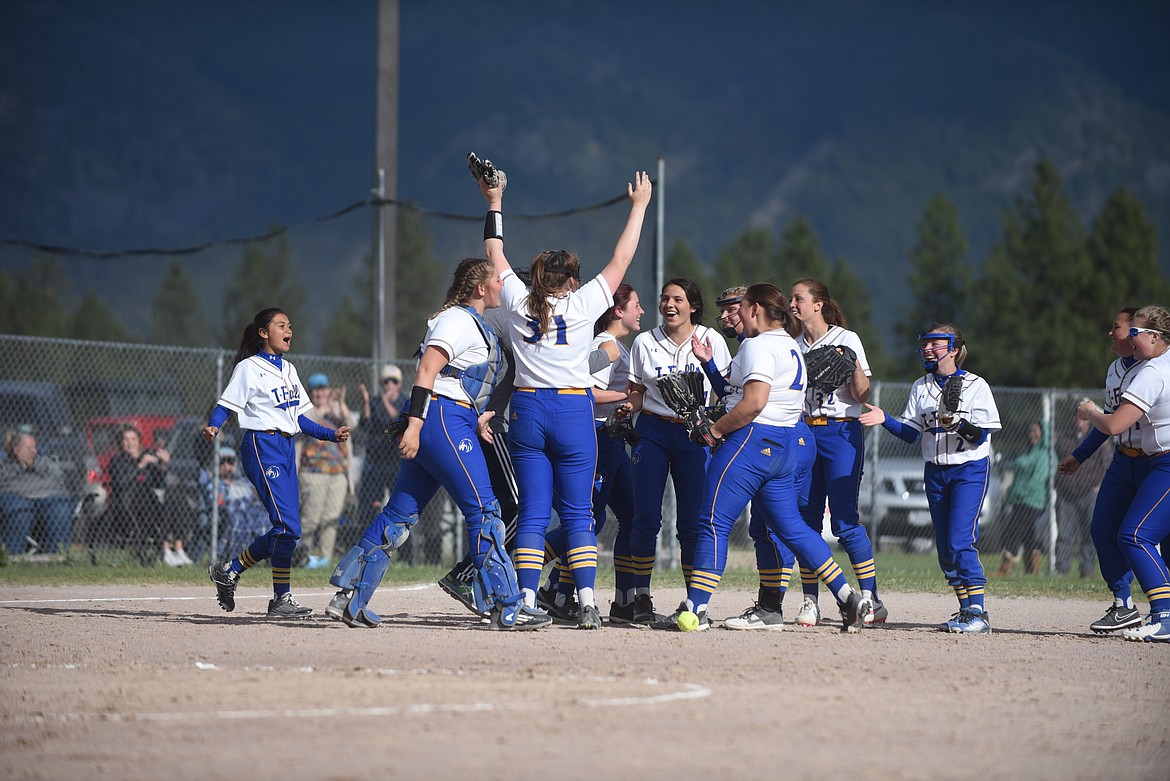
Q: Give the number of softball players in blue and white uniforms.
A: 11